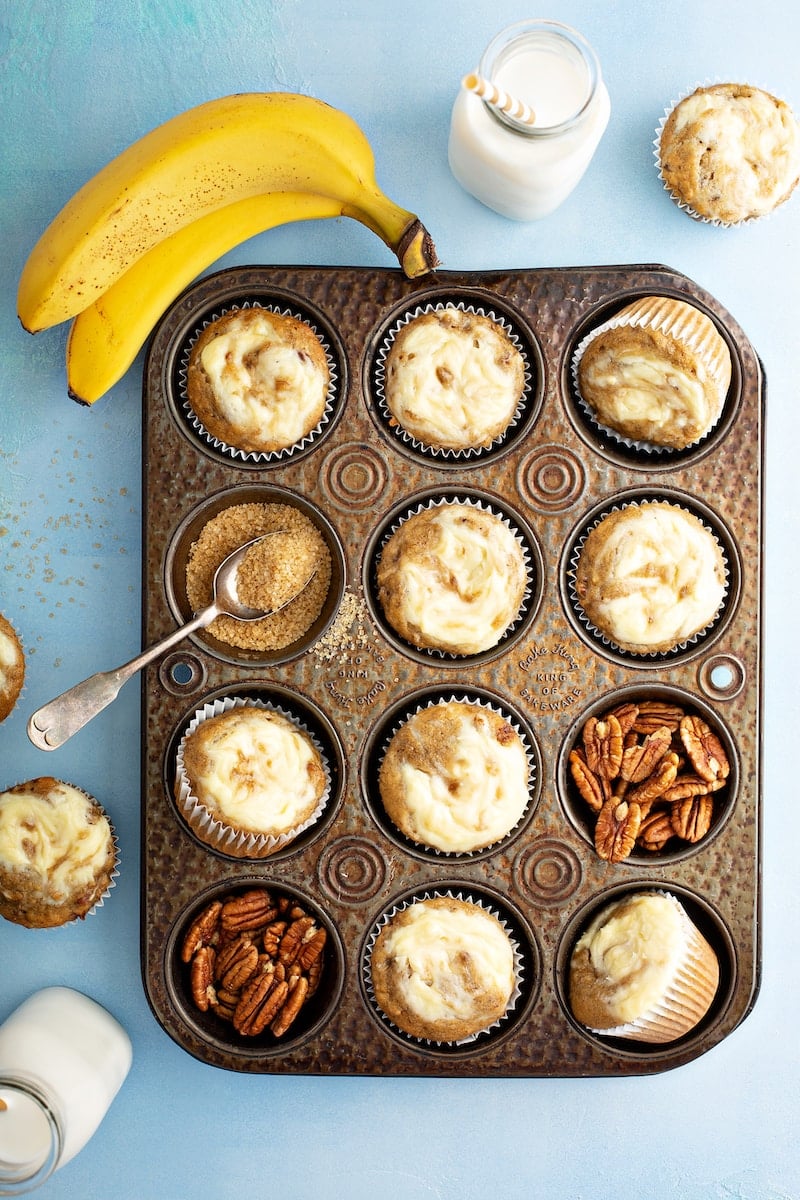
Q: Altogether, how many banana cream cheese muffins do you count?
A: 12